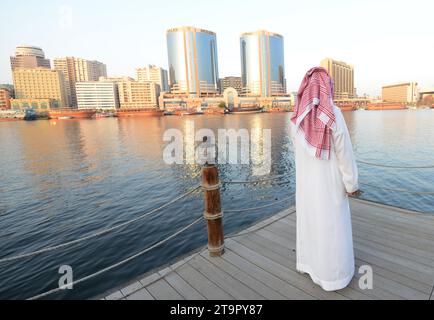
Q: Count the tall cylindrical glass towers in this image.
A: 2